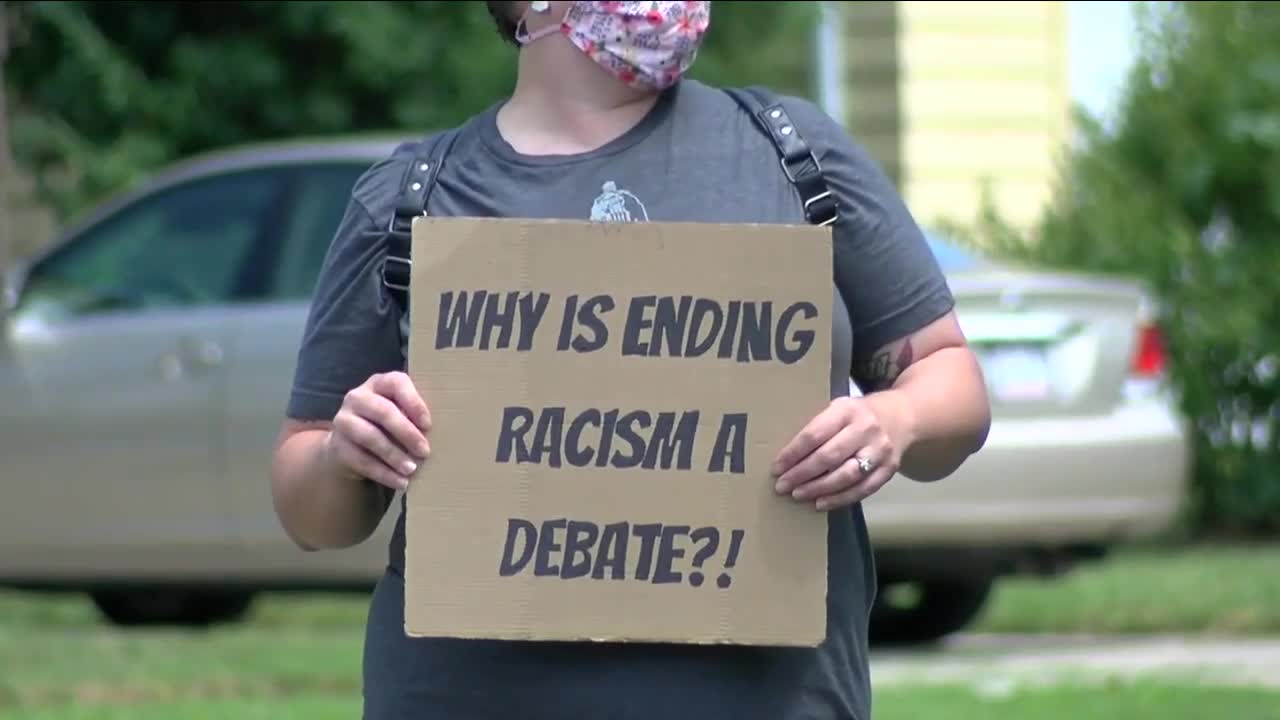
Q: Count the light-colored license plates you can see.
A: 1